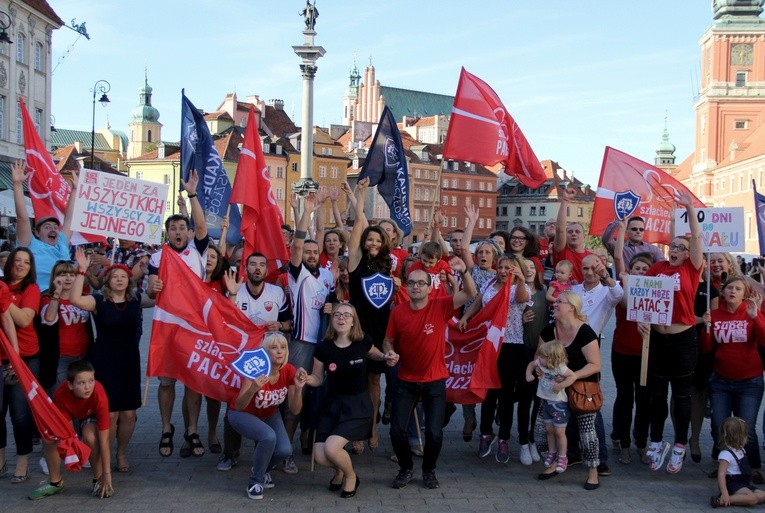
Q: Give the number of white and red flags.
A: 7